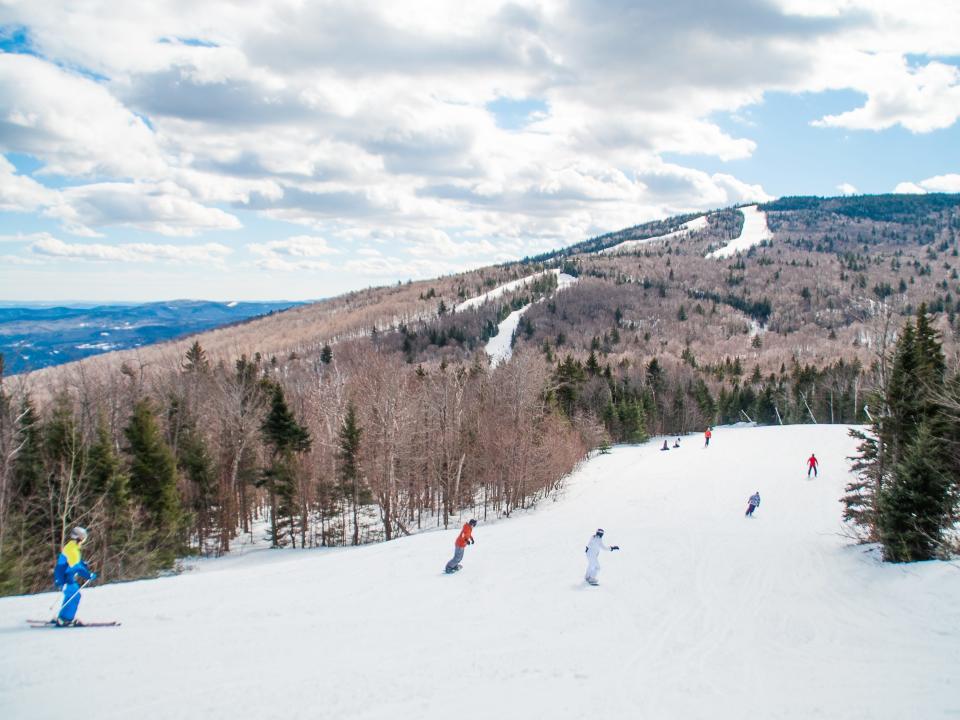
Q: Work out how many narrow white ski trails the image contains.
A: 4